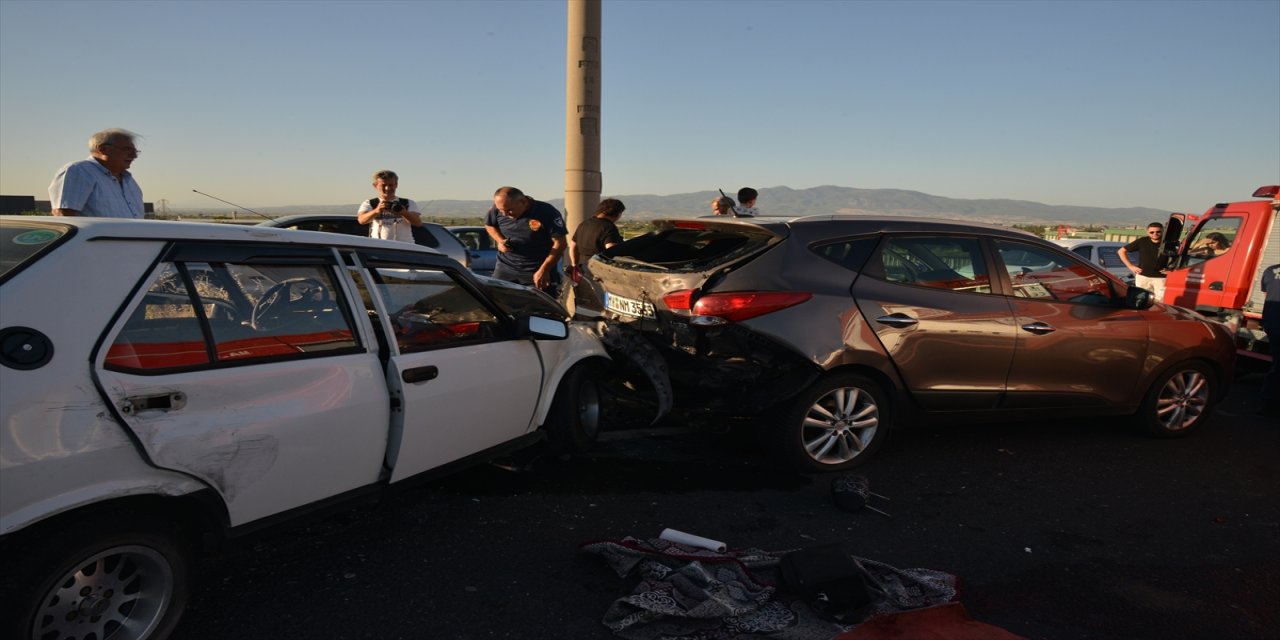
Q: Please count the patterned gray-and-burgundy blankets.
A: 1